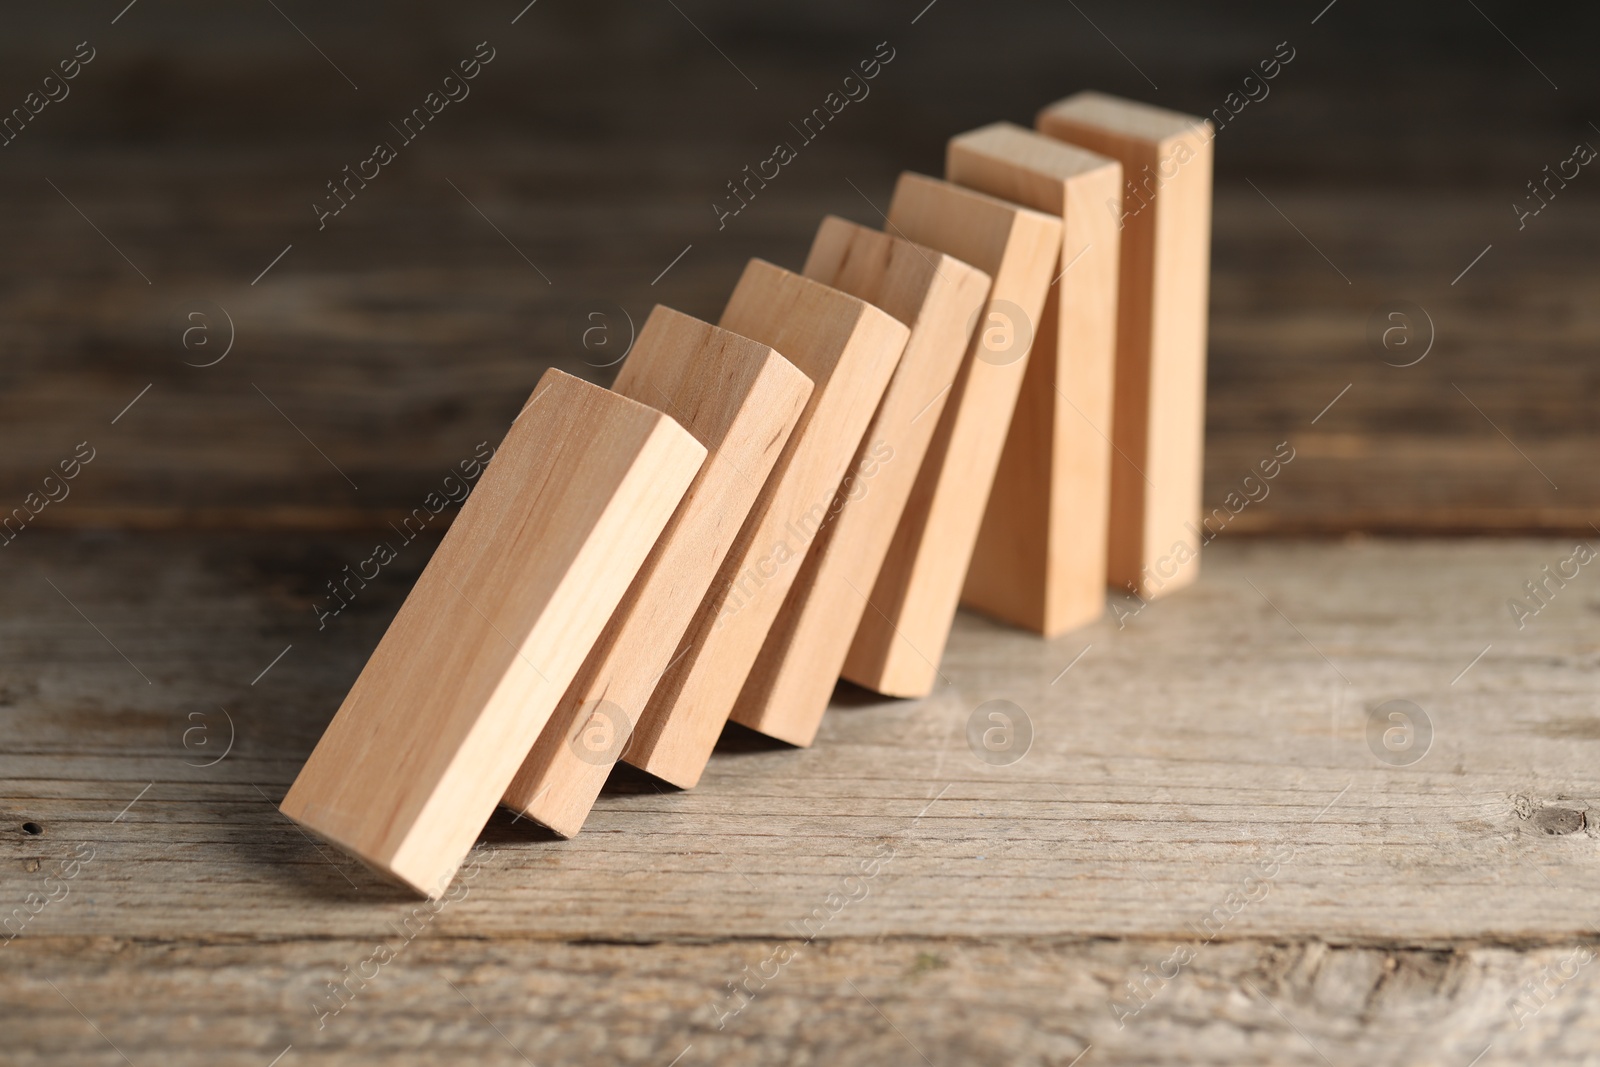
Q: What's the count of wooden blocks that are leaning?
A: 5